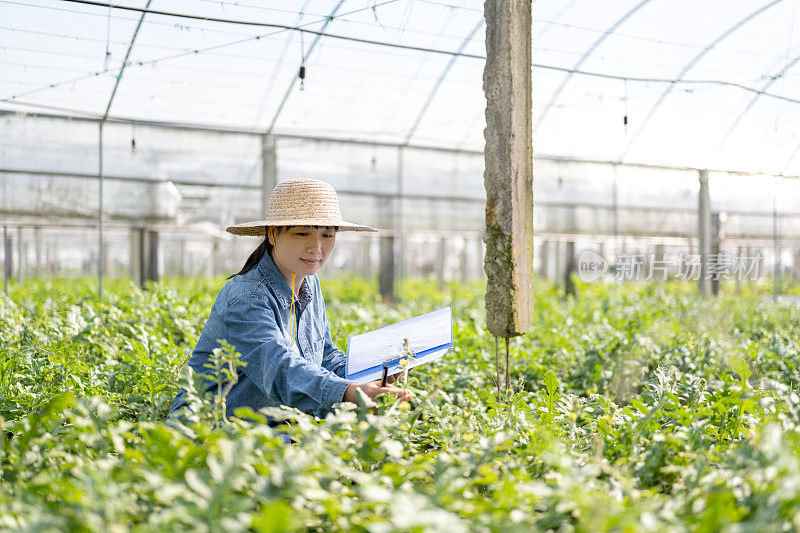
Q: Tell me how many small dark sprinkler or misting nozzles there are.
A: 3